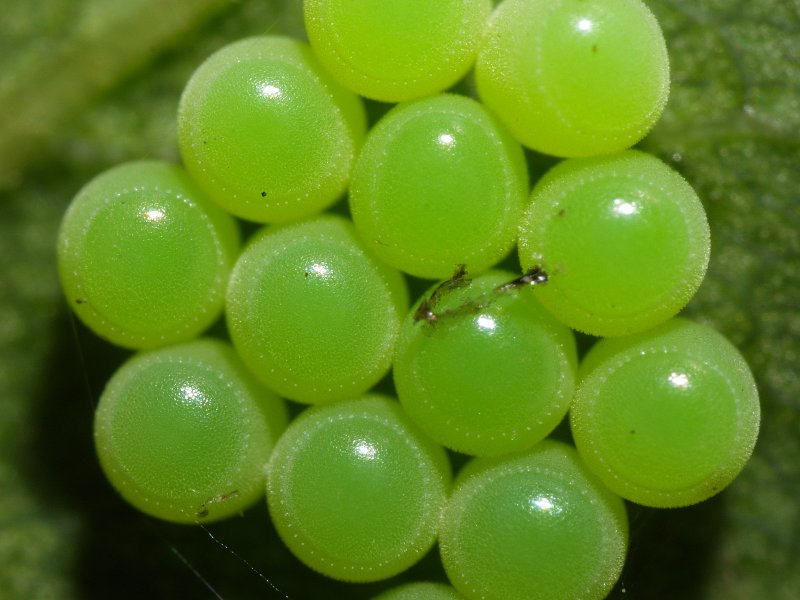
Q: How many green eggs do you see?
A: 13